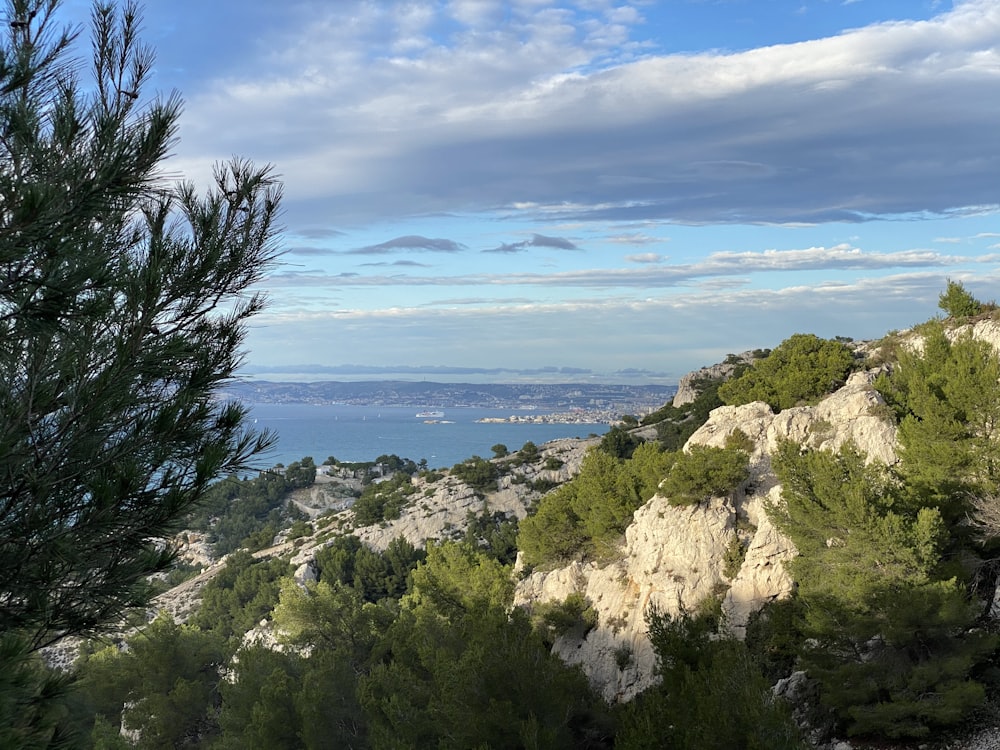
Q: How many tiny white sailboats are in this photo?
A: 4